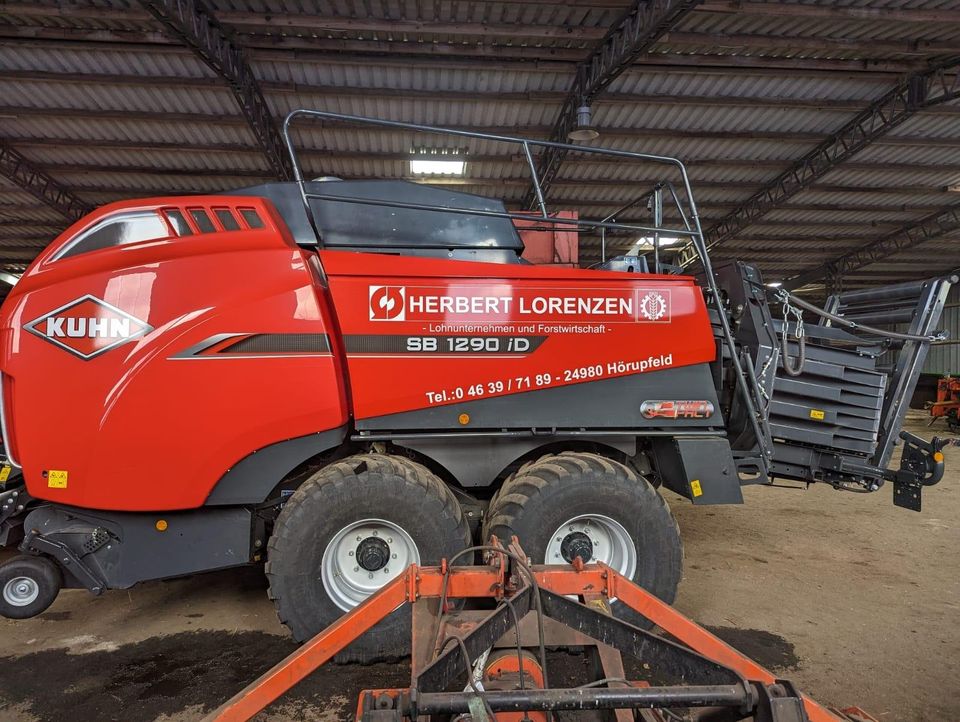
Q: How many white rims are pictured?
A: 3